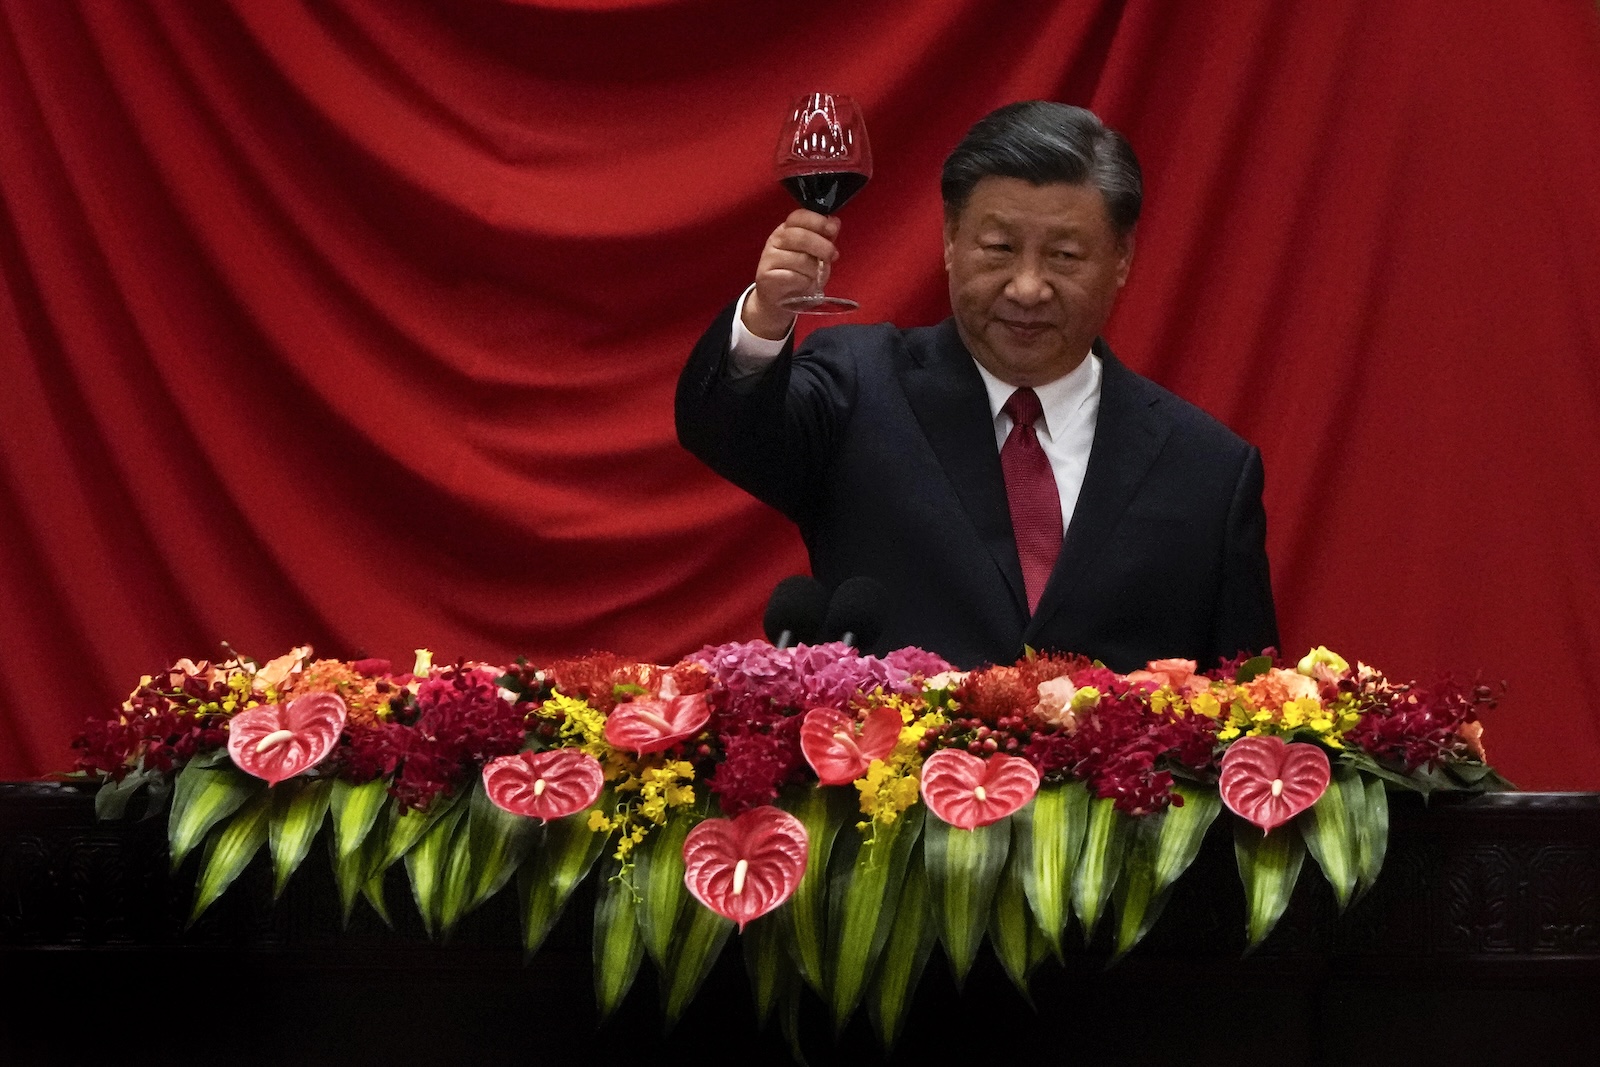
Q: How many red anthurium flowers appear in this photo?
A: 7